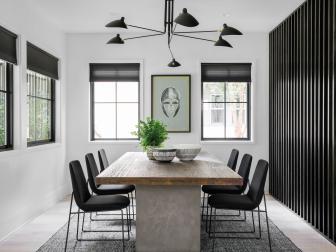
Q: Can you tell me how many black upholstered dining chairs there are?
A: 6